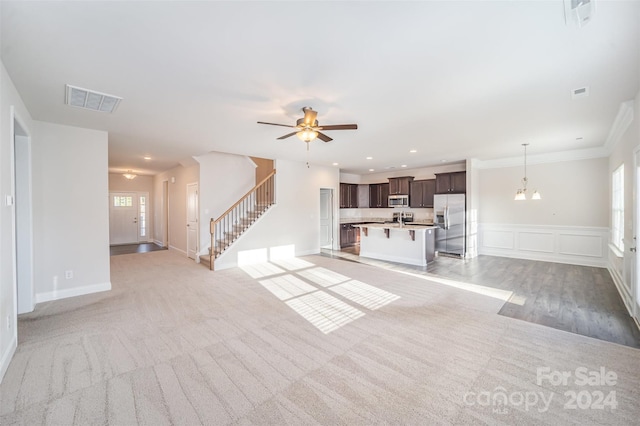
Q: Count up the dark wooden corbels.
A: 3